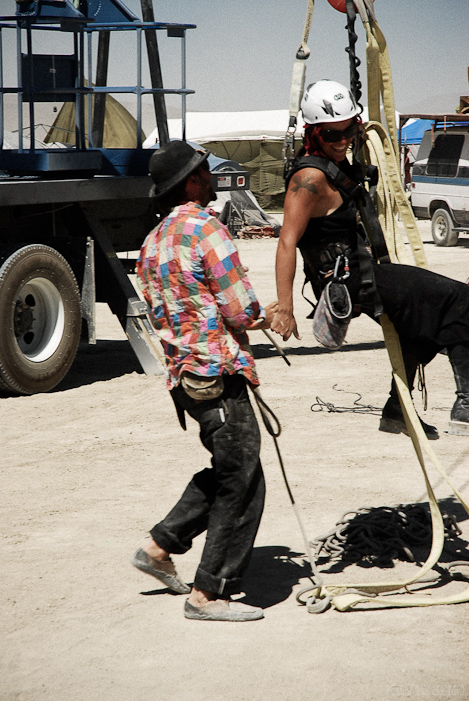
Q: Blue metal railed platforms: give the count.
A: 1